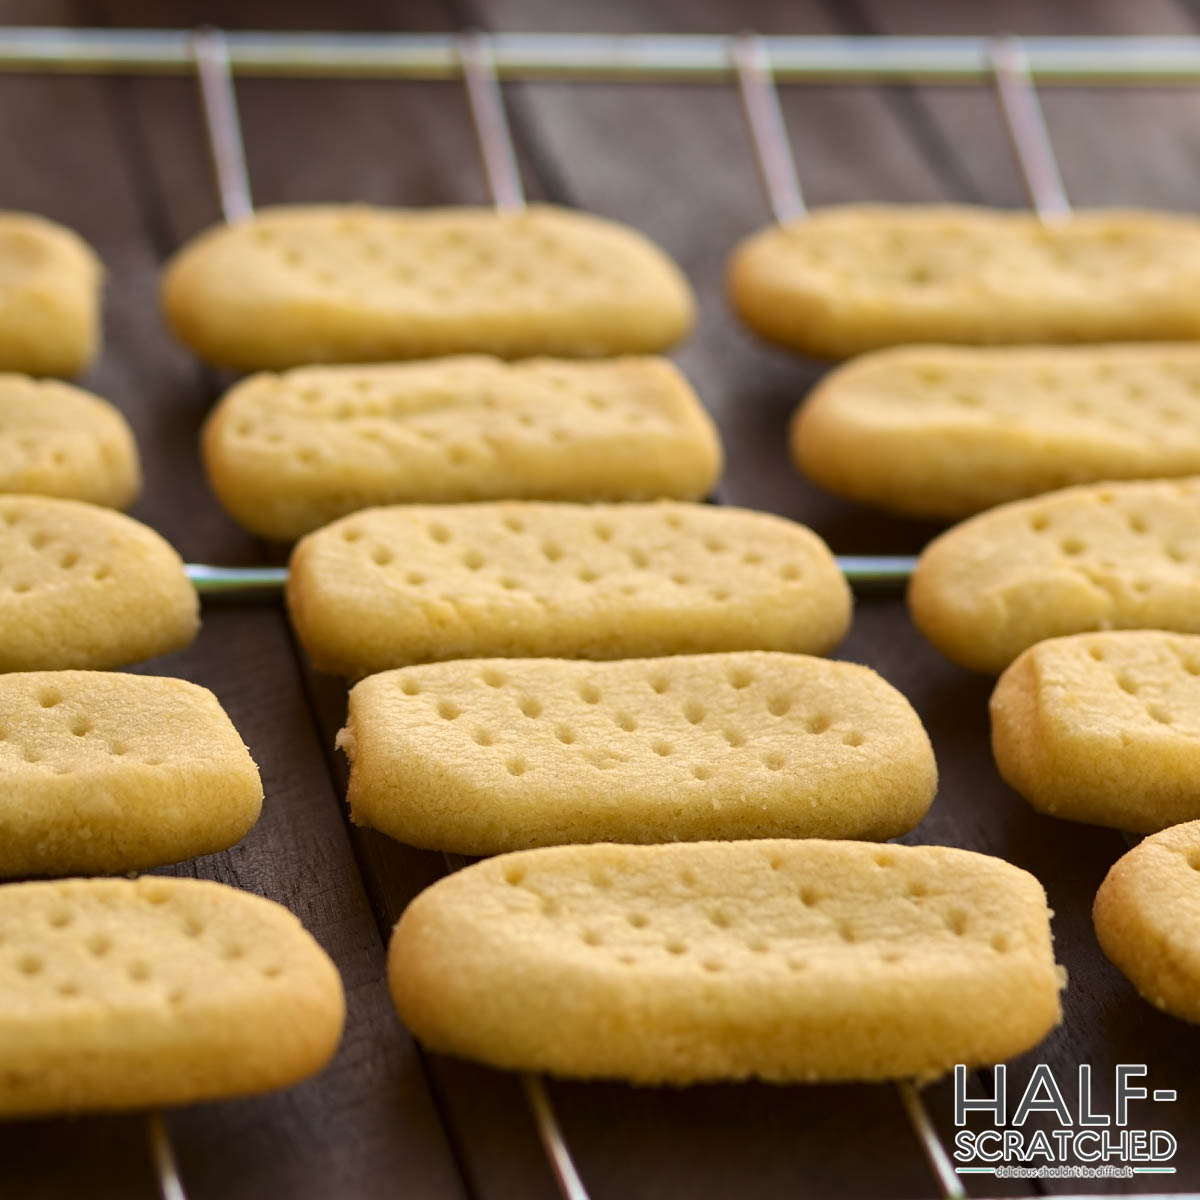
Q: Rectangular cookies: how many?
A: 15